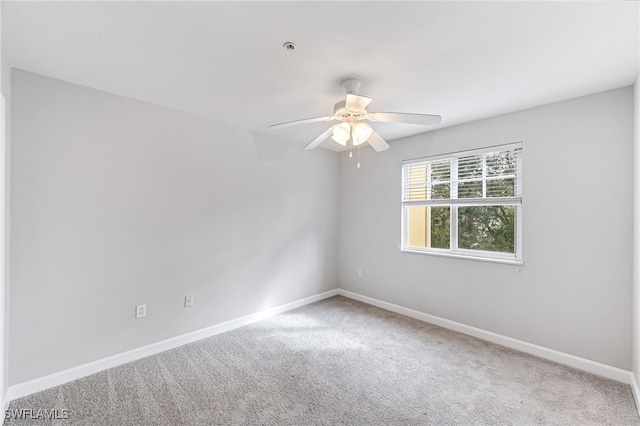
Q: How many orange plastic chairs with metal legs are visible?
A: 0